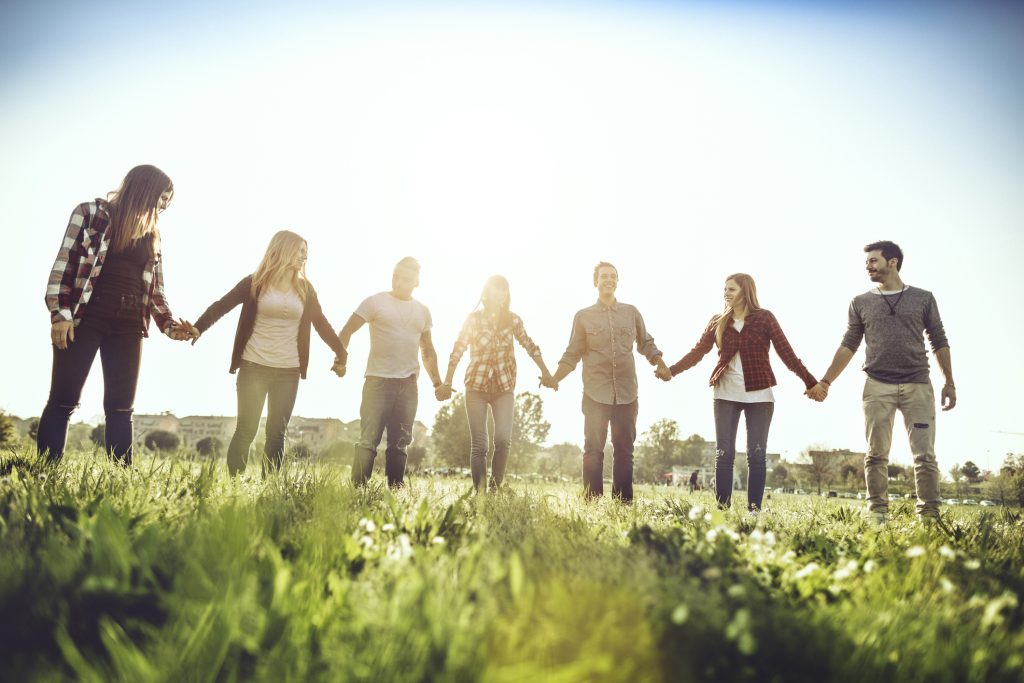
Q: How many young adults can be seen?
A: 7